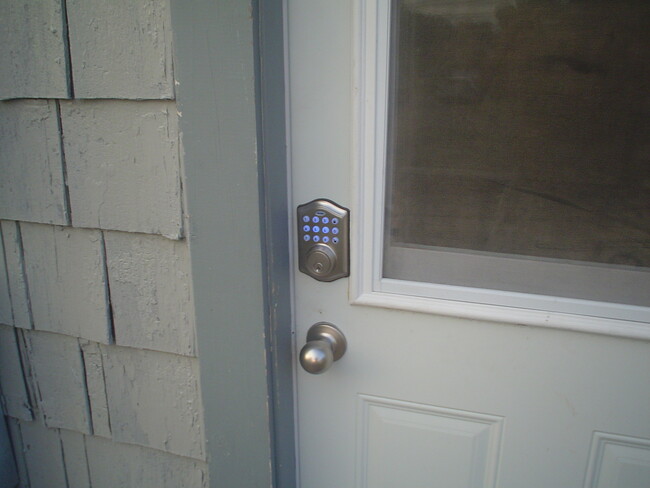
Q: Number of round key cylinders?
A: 1